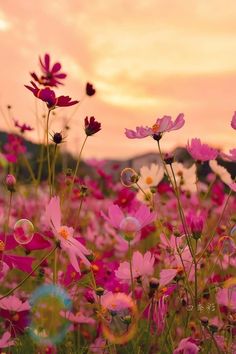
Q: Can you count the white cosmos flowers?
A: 3